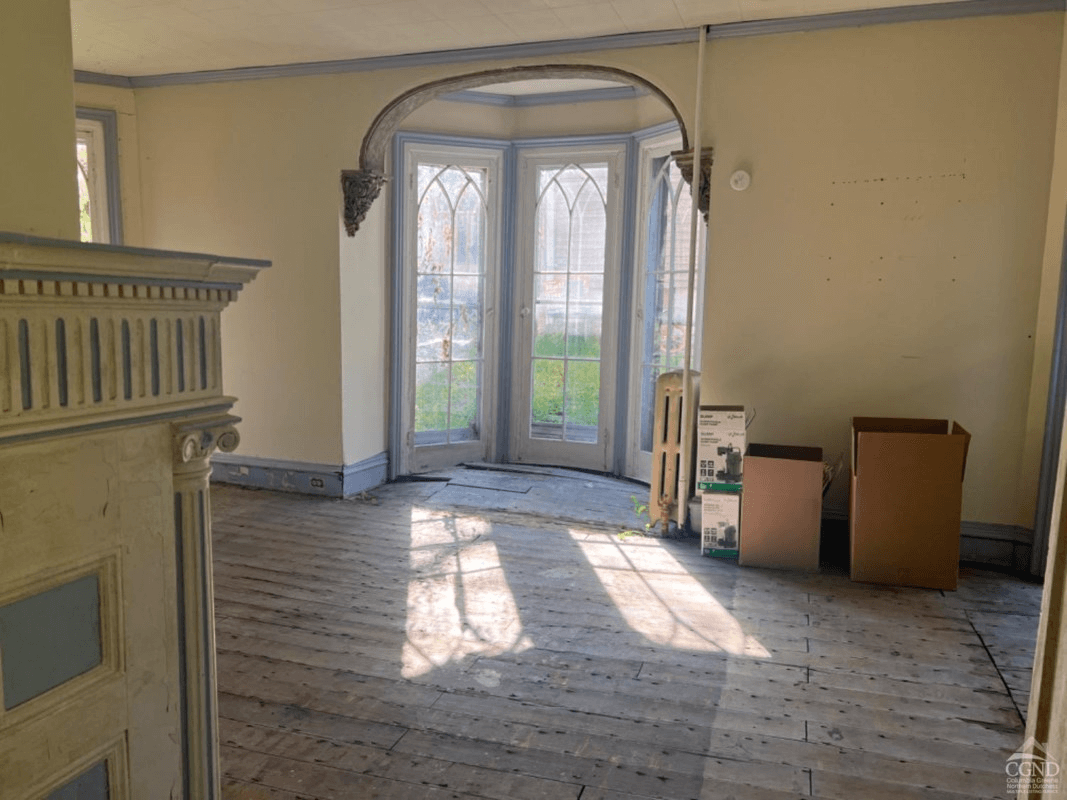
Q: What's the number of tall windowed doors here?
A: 3